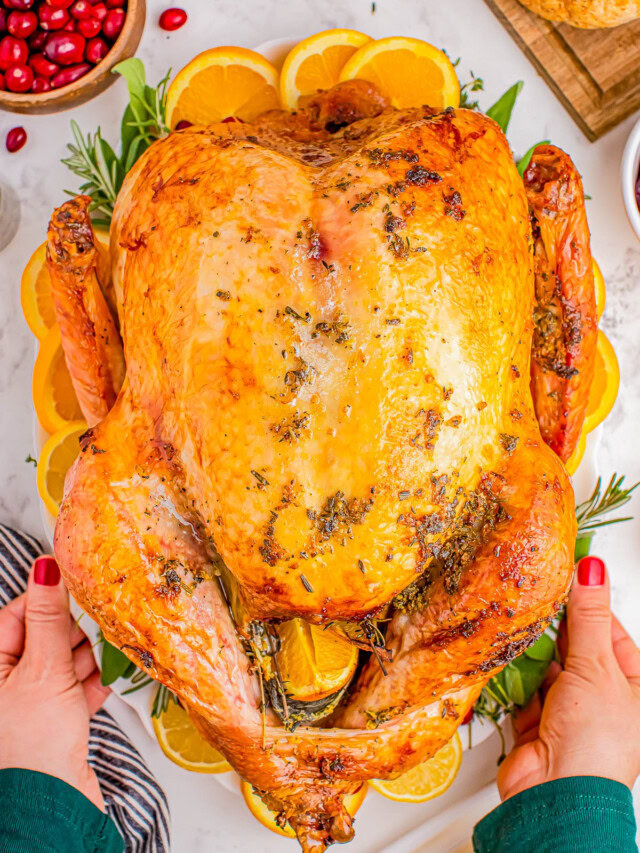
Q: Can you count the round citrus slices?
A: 12